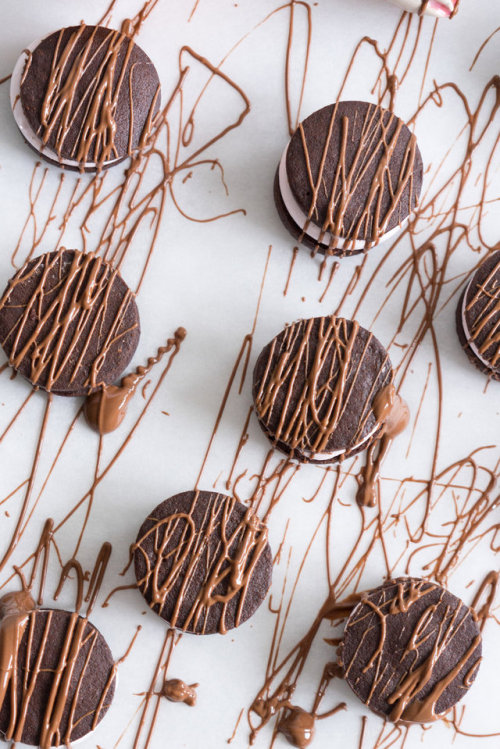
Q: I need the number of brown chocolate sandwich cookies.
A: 8